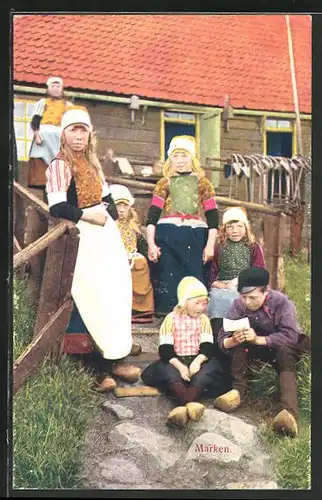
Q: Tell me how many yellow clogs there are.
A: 4